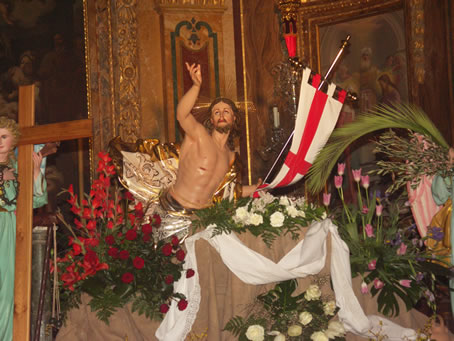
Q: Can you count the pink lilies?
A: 13